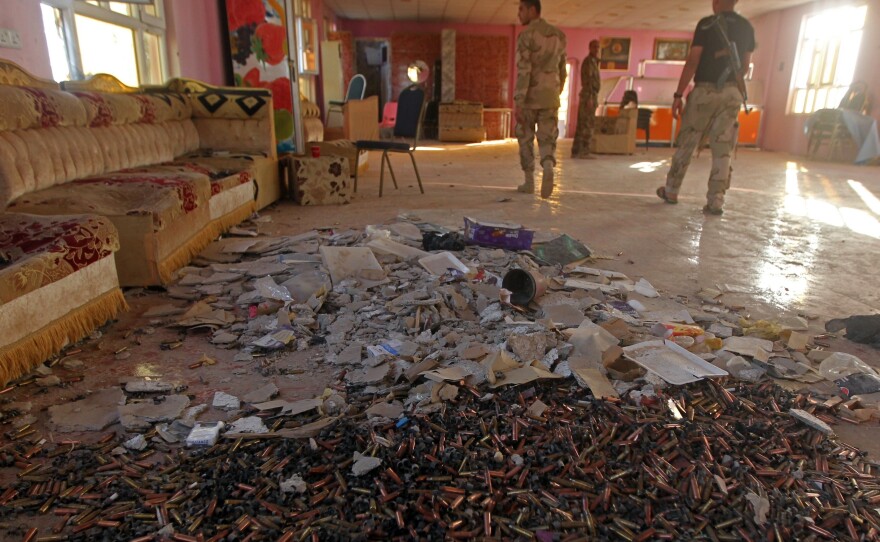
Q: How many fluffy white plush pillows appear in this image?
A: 0